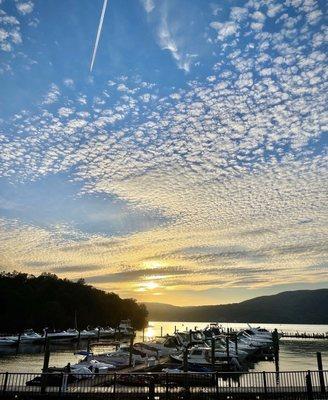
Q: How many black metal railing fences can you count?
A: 1